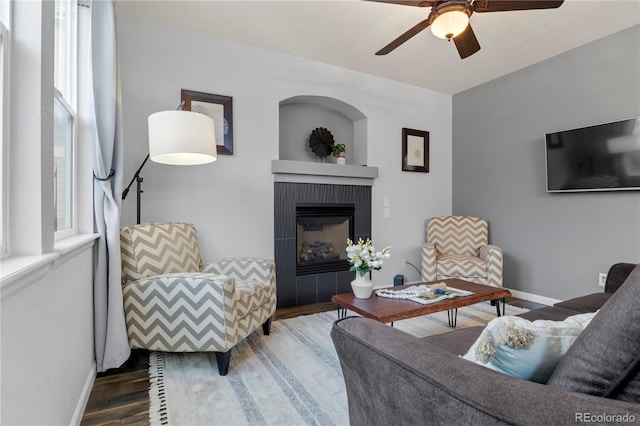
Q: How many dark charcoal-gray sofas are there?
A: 1